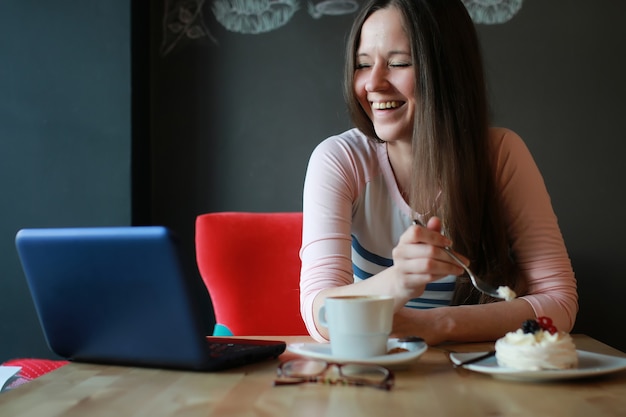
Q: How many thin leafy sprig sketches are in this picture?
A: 1